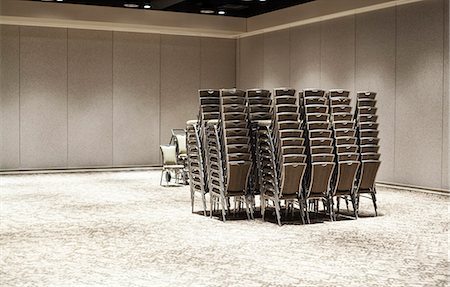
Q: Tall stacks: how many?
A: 7